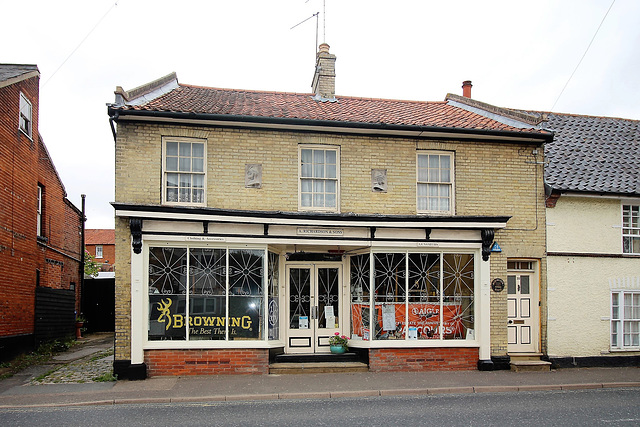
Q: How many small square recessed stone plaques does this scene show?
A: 2